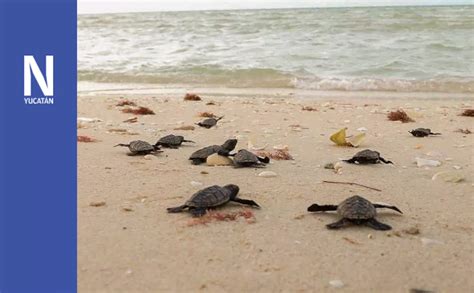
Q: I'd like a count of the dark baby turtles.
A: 9